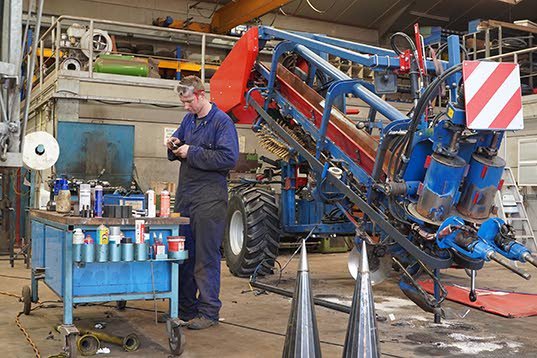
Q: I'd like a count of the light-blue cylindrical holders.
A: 6